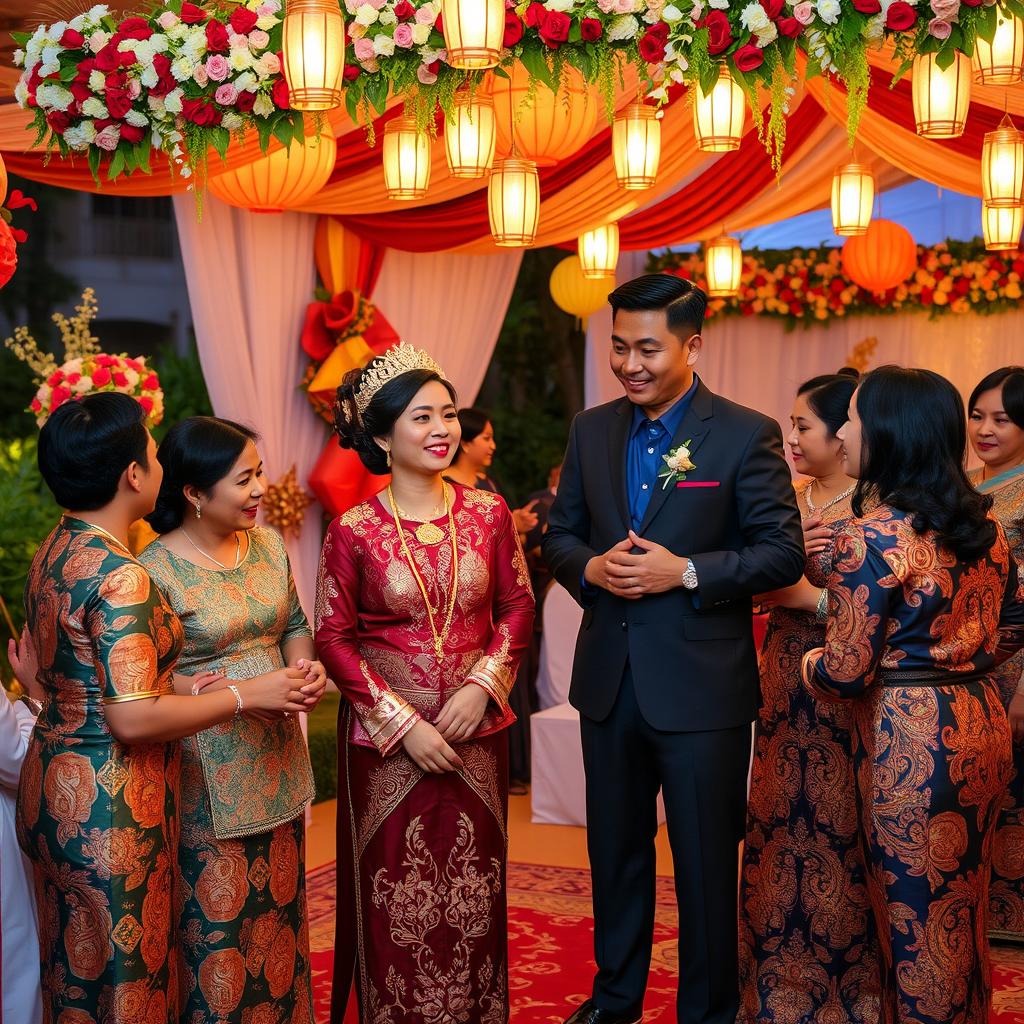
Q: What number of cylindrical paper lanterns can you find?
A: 14